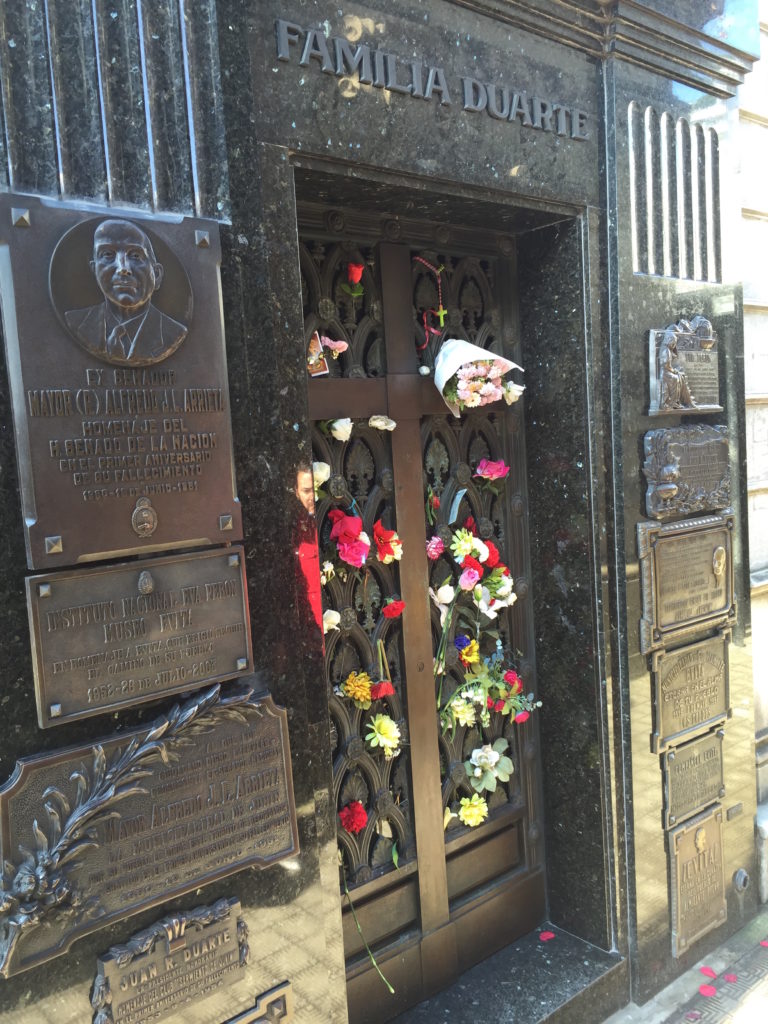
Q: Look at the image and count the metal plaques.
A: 11